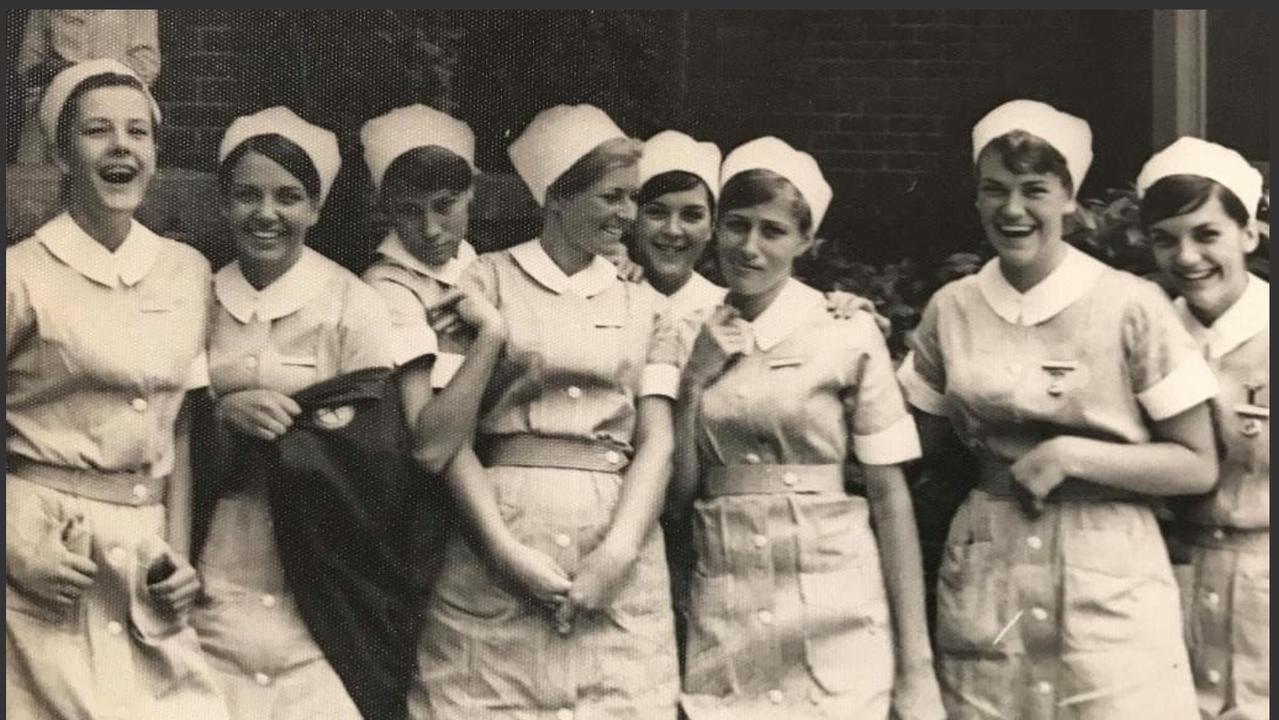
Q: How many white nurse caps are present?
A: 8